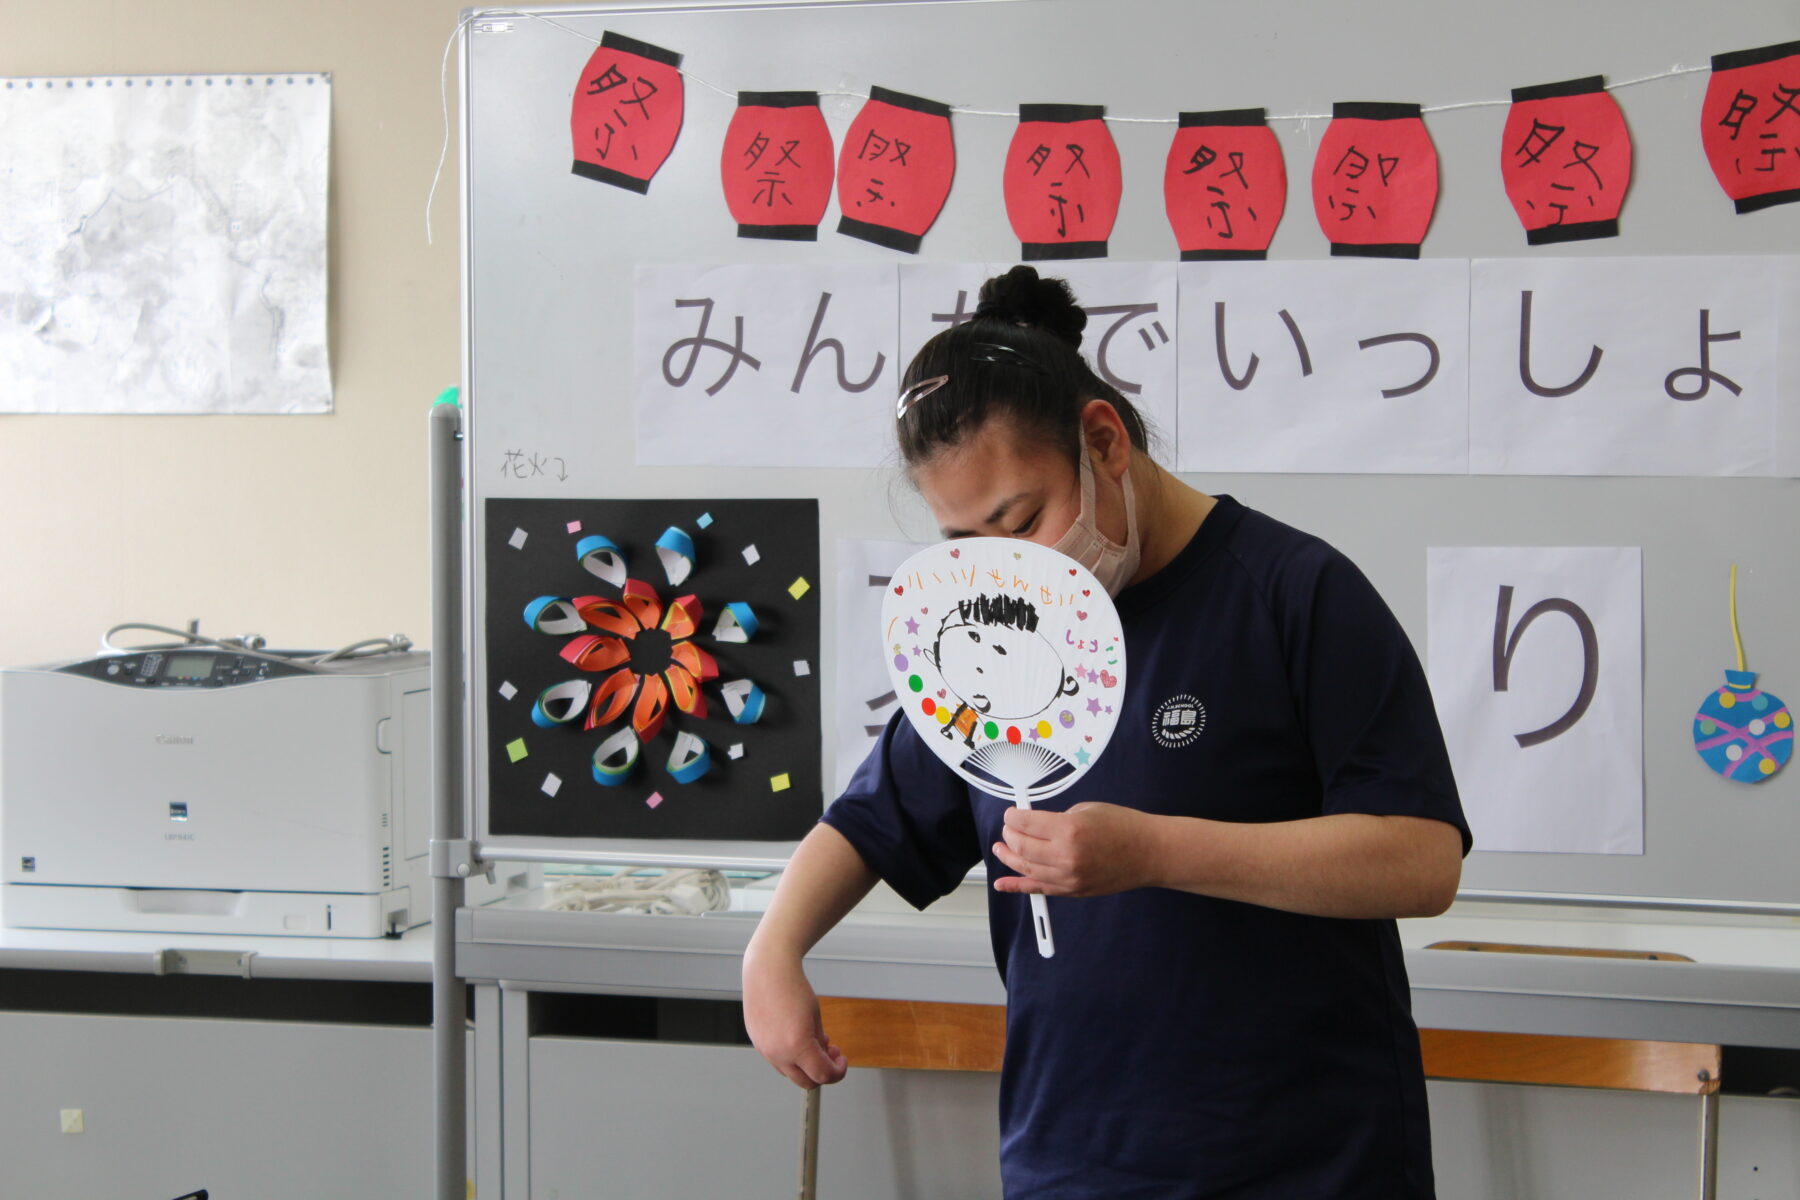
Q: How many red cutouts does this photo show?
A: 8